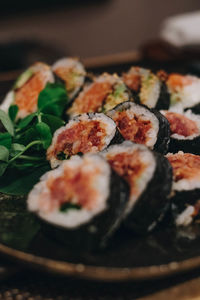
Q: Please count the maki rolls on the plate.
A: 11